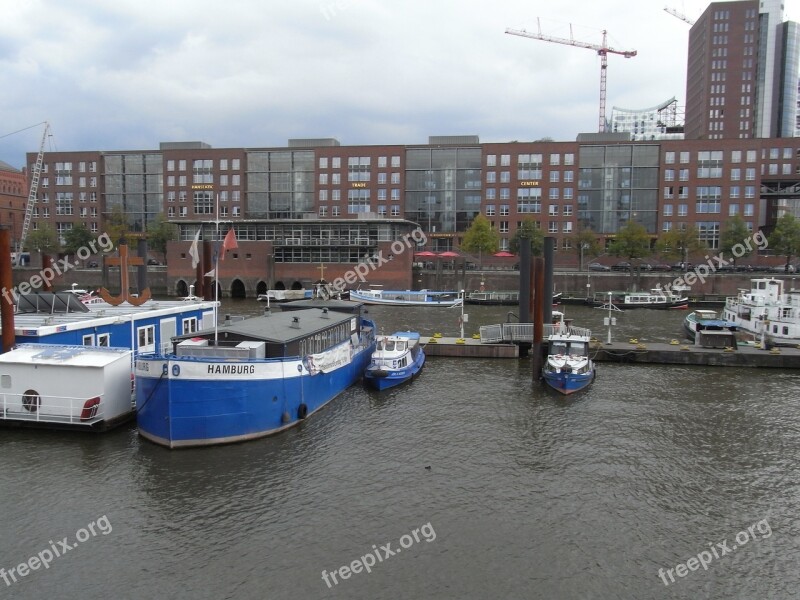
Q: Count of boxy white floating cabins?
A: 1